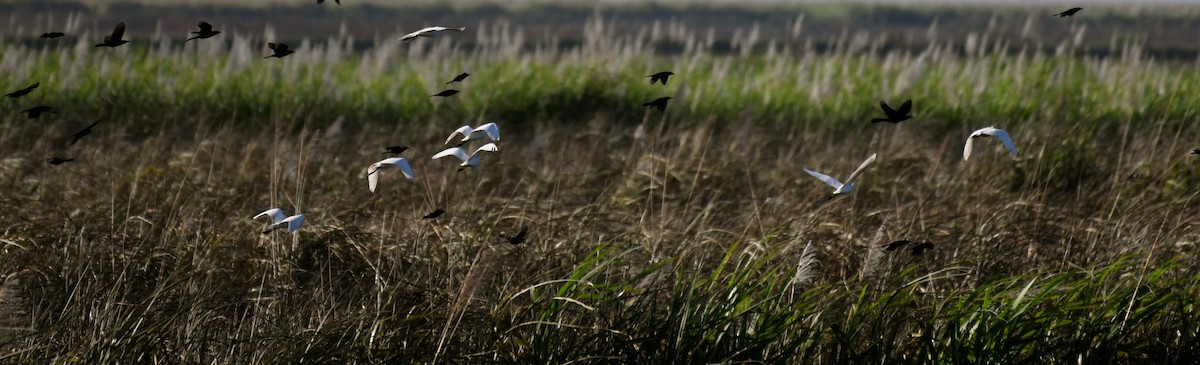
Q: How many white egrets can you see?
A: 7